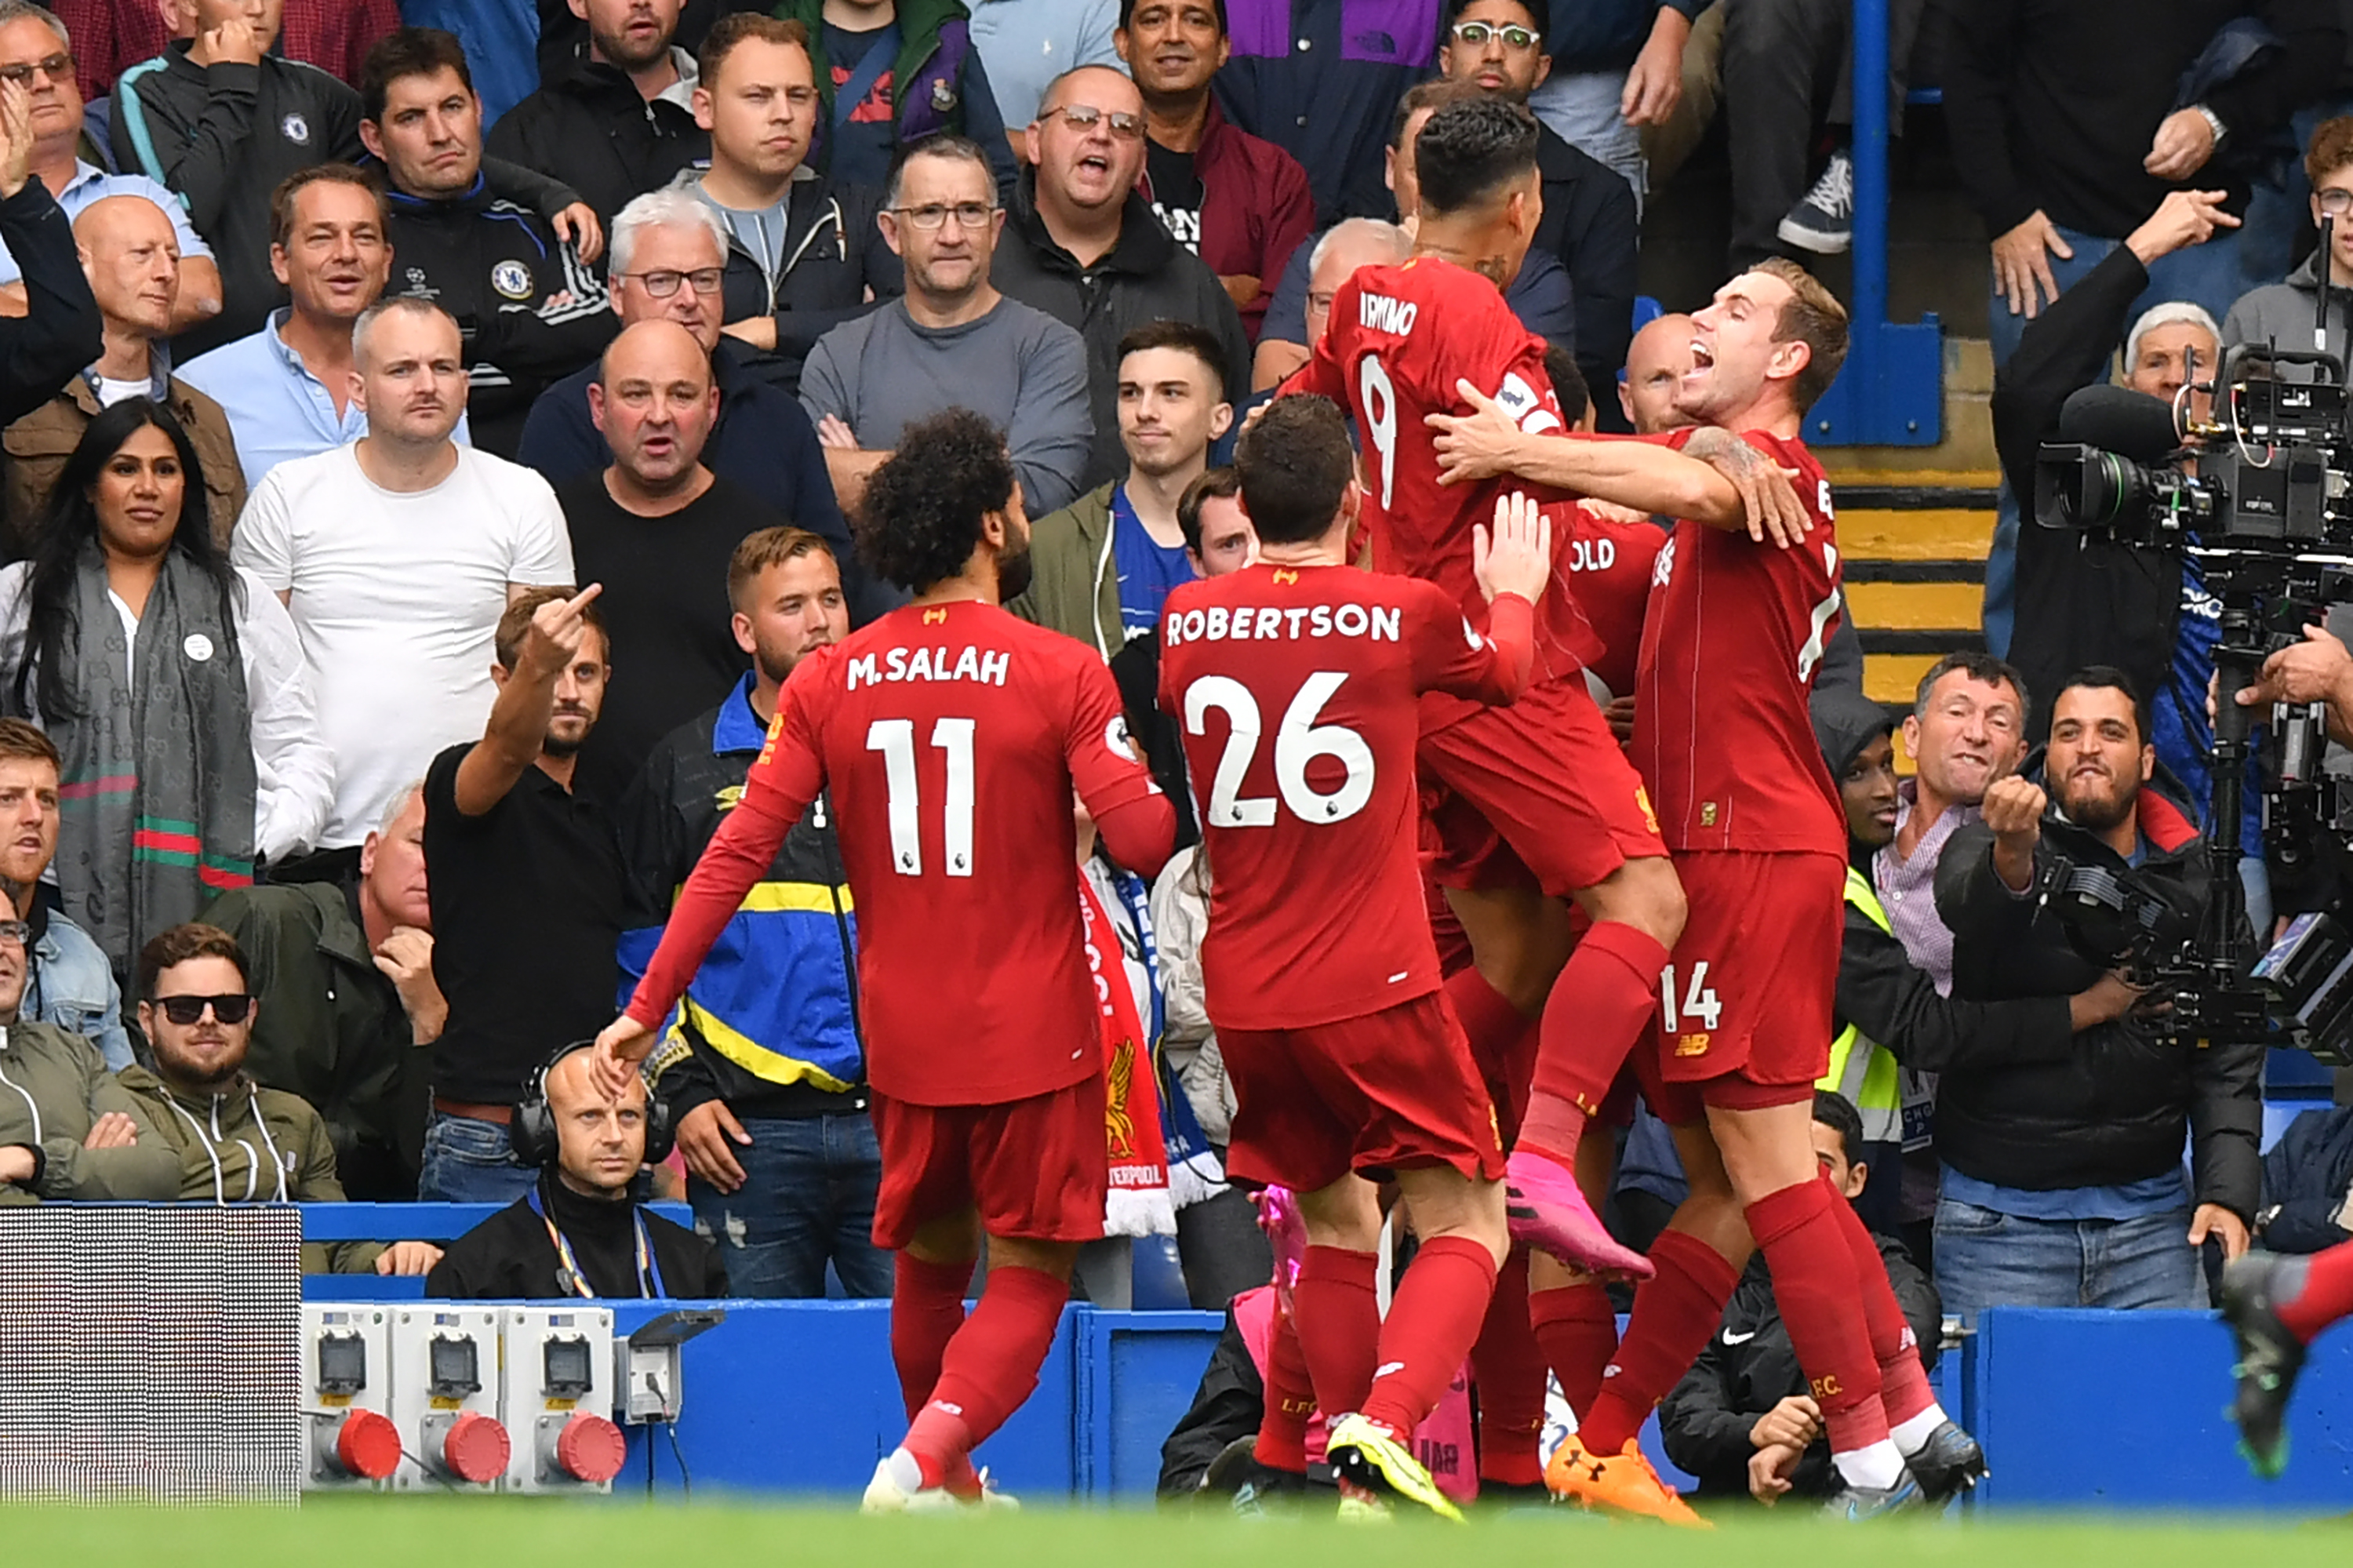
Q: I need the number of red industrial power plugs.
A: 3